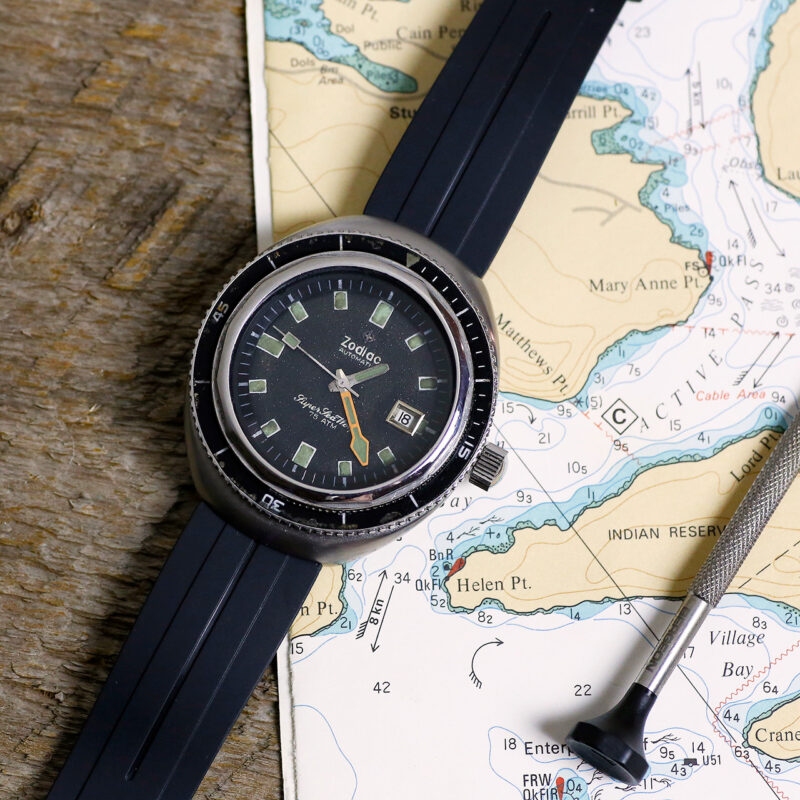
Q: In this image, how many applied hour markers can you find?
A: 11